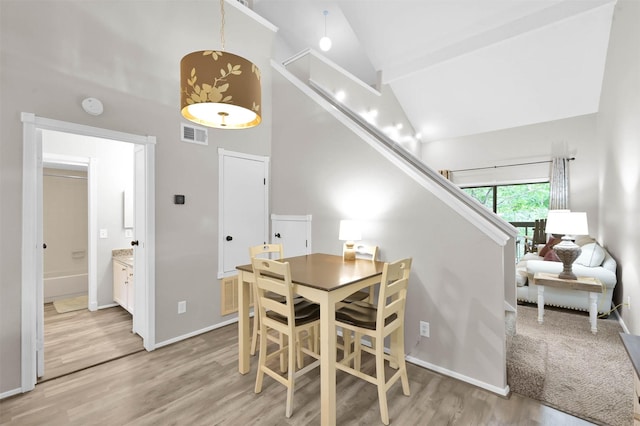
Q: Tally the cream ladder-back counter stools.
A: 4